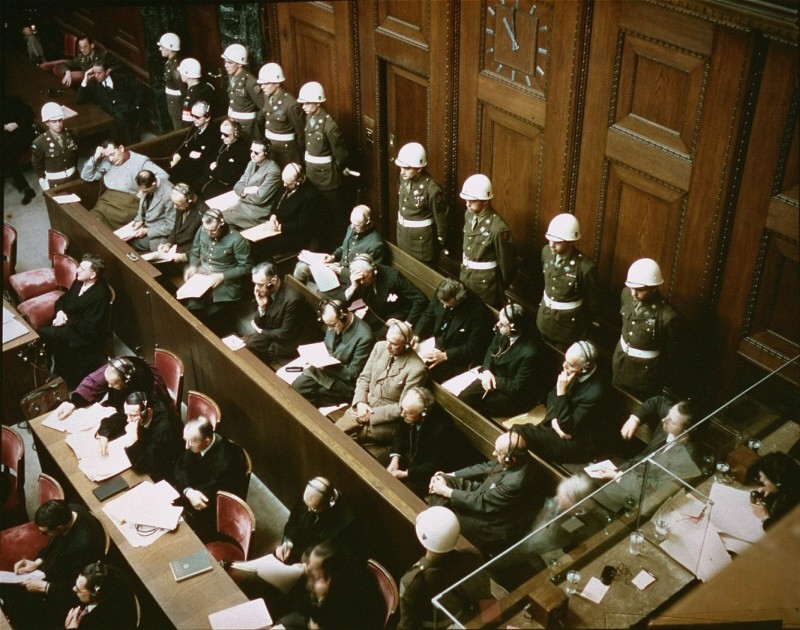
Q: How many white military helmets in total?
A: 11